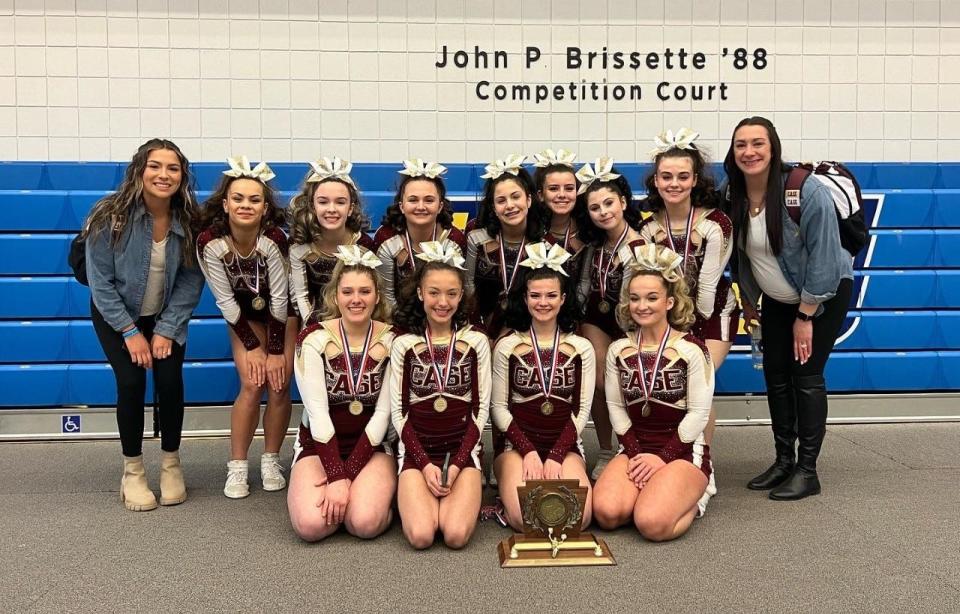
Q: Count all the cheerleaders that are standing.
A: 7